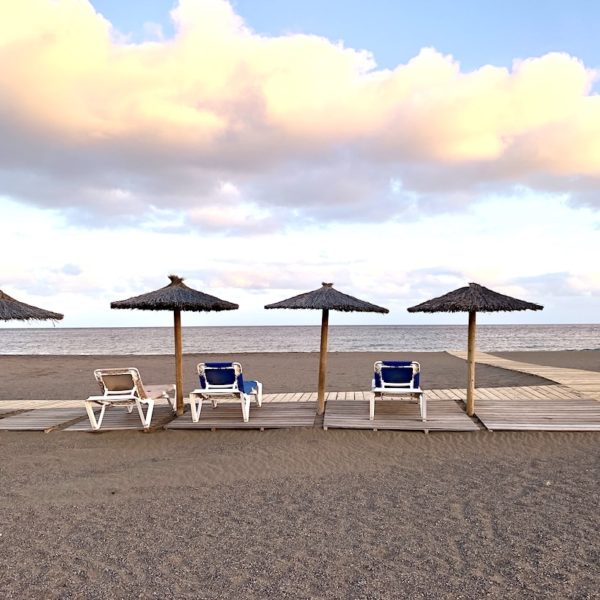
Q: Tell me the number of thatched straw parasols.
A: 4